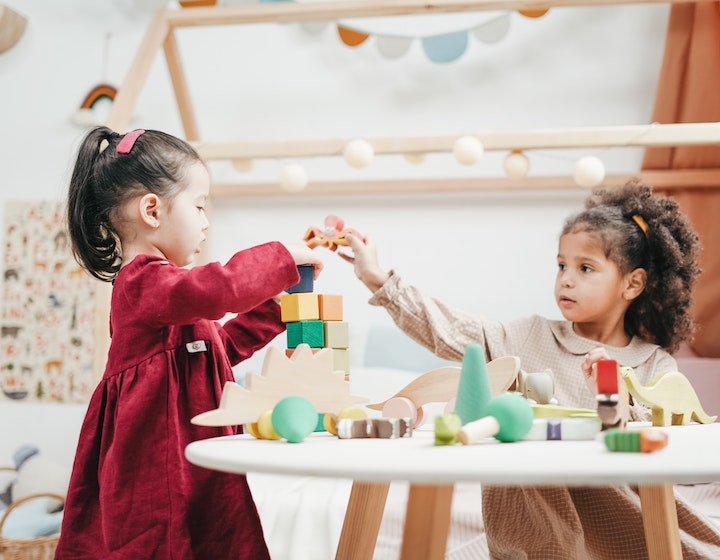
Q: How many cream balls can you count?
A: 7